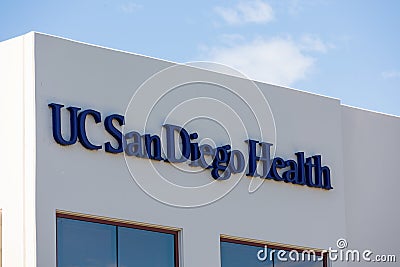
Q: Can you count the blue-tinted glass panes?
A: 4